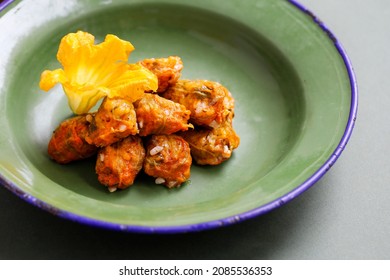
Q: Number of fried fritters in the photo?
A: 8